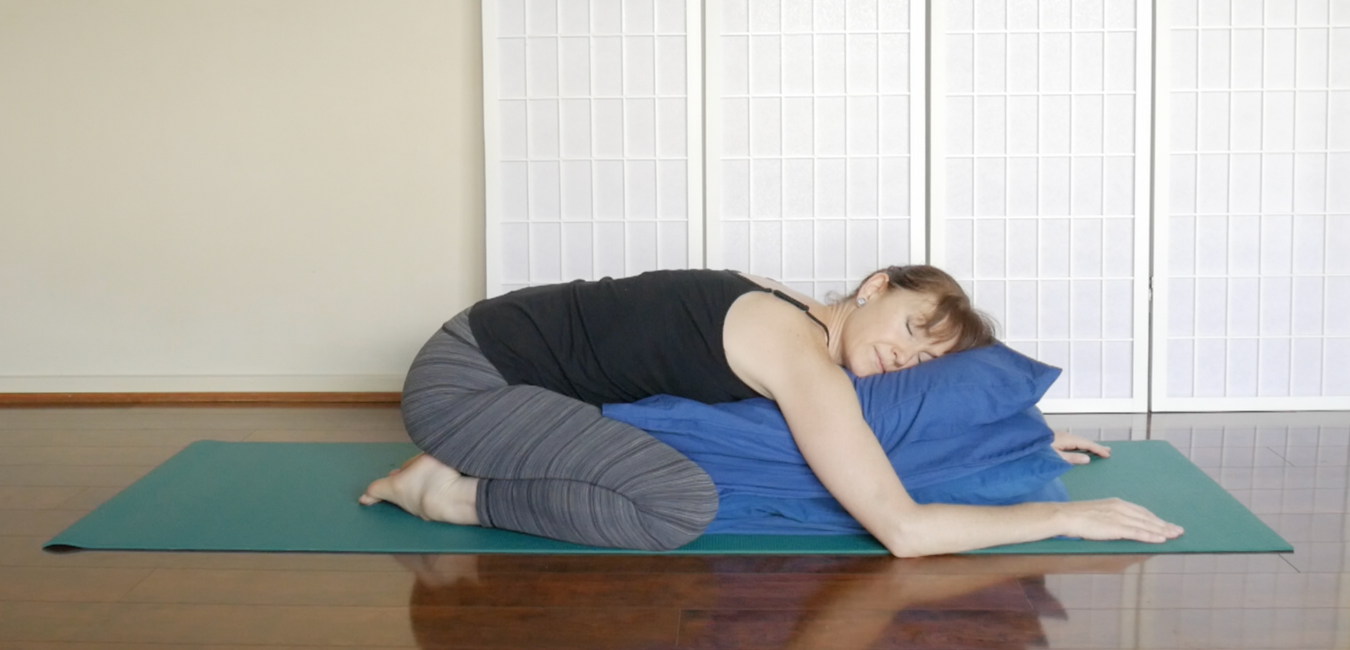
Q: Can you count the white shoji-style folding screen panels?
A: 4